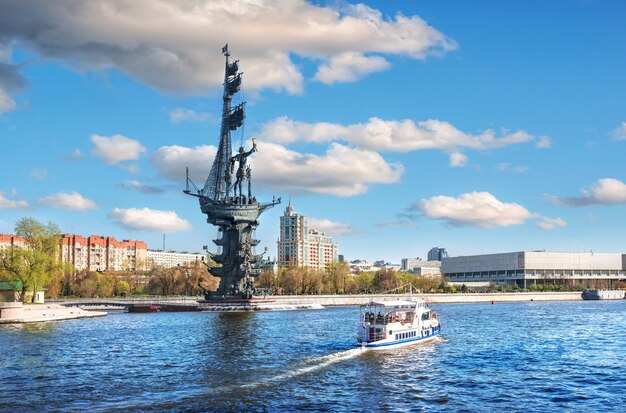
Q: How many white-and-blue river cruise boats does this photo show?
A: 1